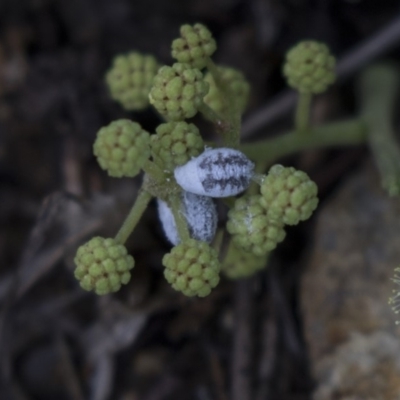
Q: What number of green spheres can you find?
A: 12